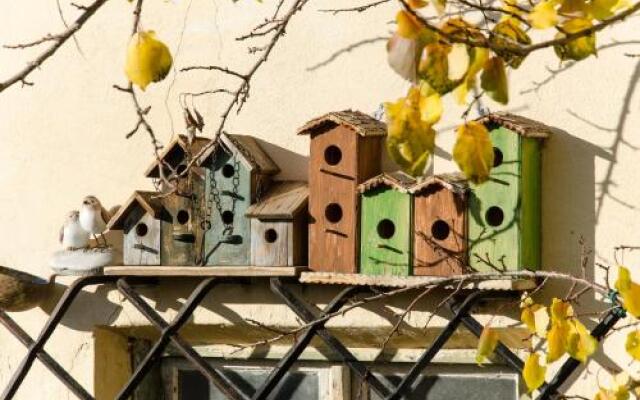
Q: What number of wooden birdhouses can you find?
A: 8